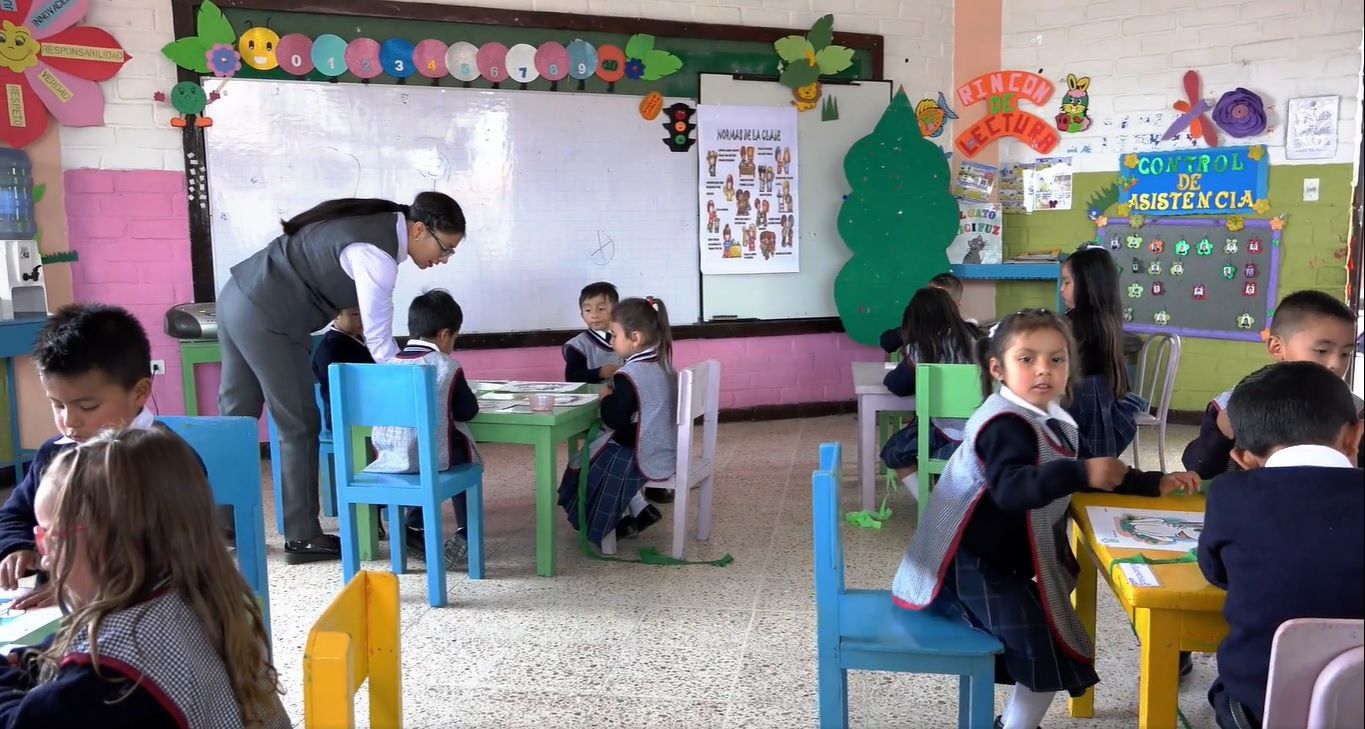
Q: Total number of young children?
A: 12